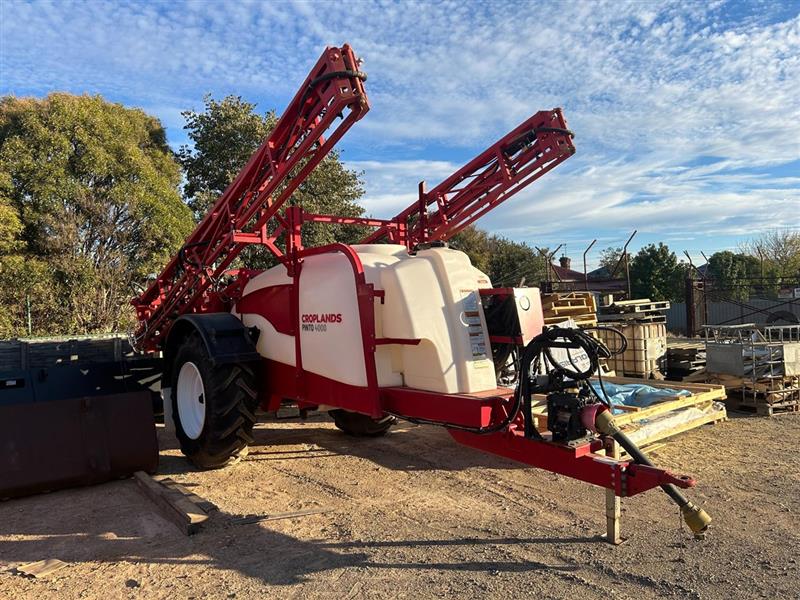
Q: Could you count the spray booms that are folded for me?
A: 2